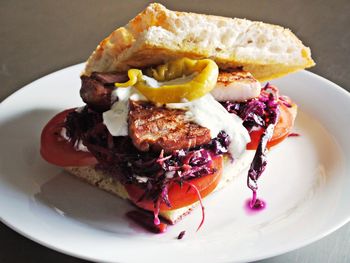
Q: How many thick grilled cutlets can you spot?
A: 3